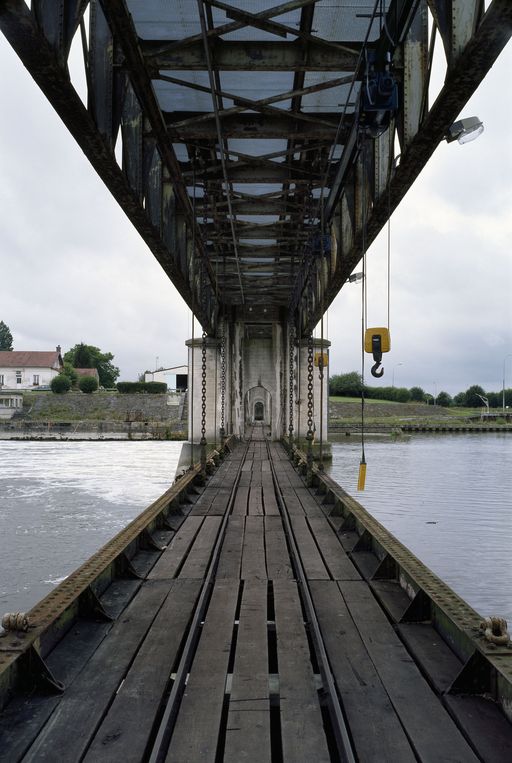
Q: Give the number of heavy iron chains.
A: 4